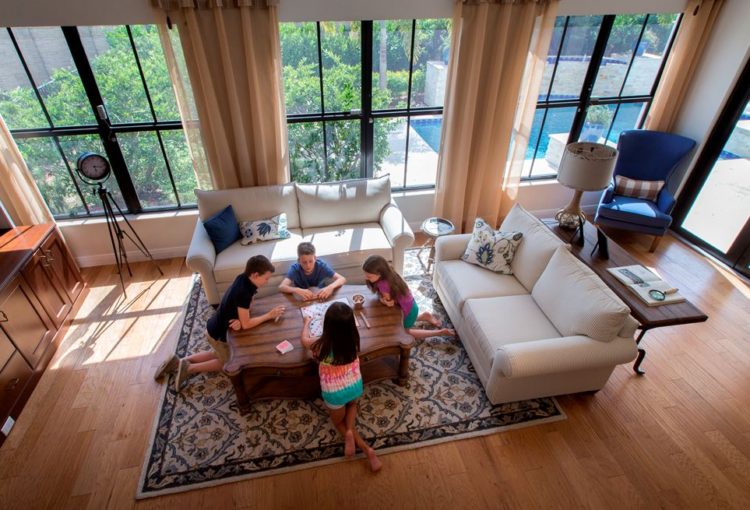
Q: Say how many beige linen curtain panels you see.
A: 4